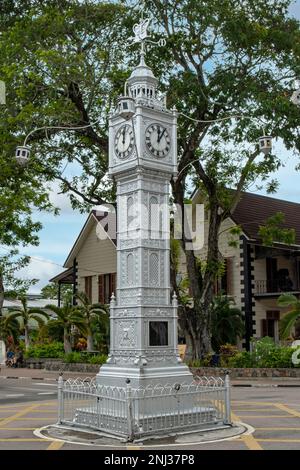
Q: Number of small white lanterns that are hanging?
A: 3